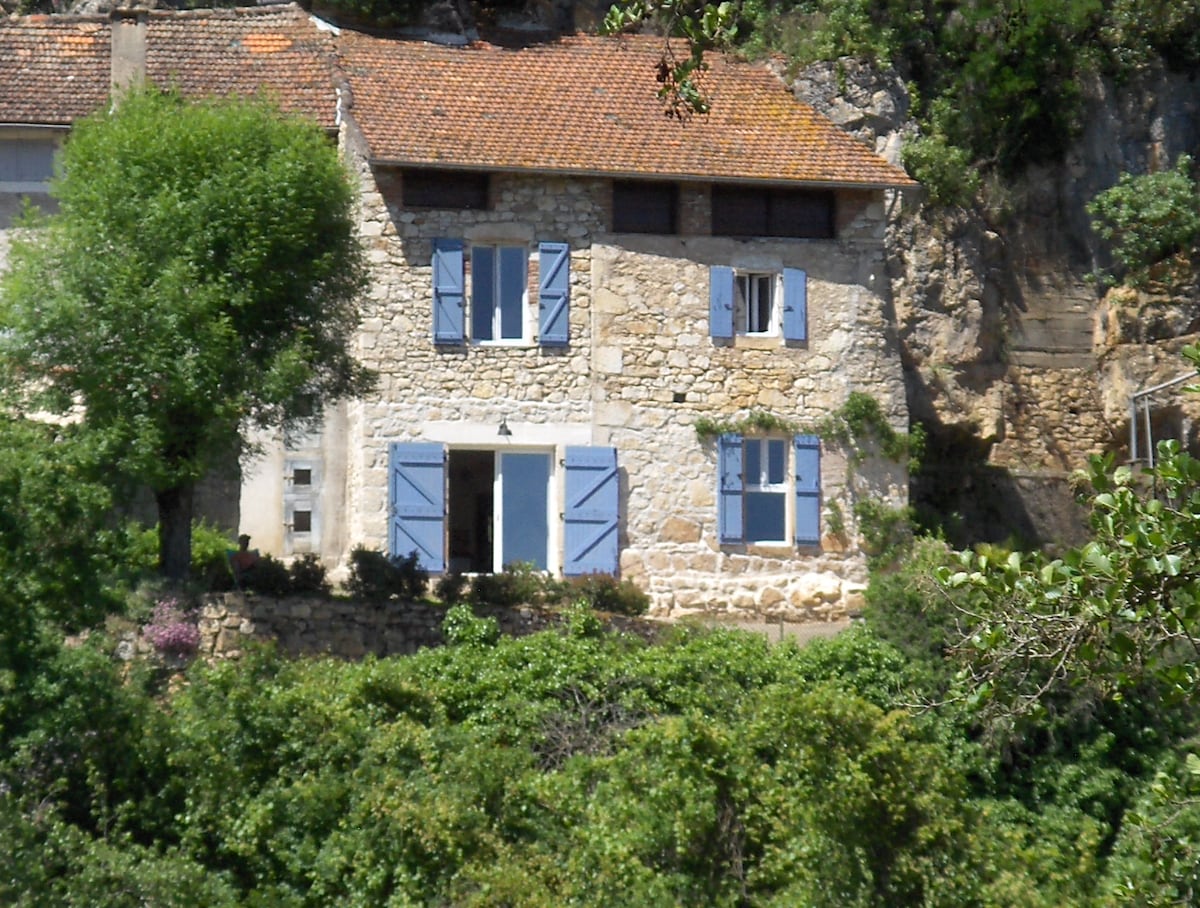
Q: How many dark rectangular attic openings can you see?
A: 3